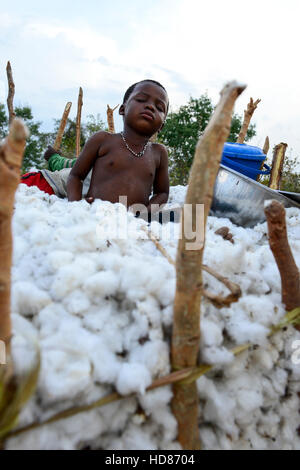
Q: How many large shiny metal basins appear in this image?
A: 1